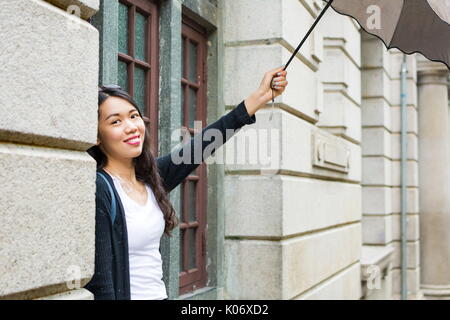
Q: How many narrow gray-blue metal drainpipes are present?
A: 1